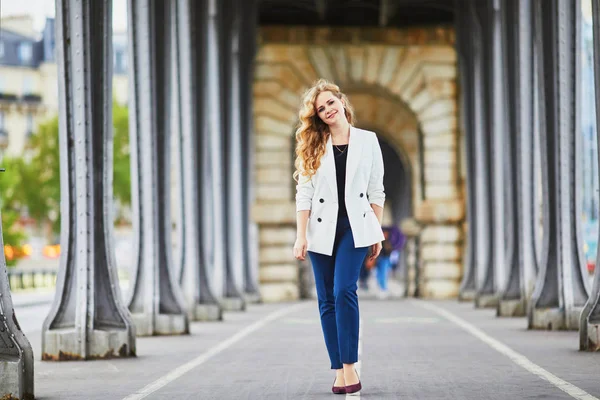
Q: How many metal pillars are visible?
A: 11